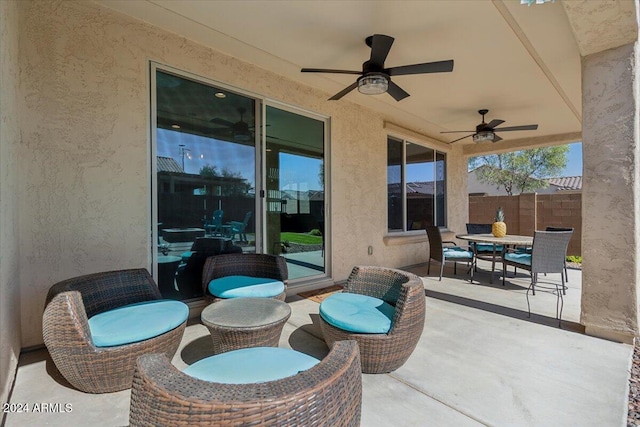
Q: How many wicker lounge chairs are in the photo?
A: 4